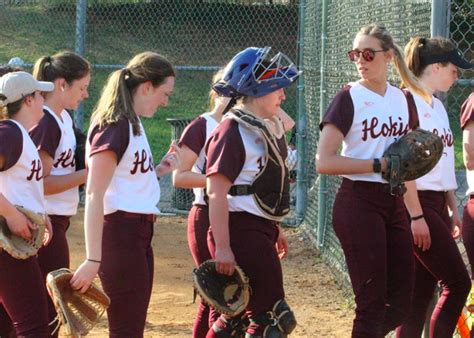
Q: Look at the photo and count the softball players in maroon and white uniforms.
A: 8